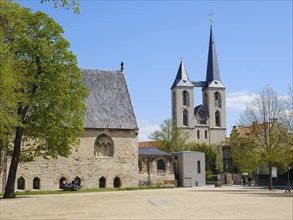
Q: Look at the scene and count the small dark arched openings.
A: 6